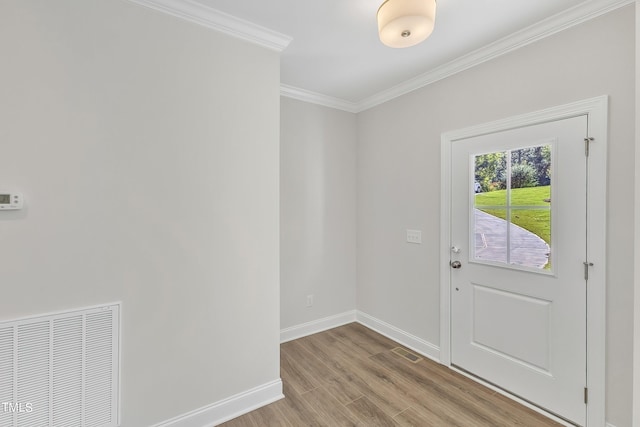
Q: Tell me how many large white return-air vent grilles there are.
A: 1